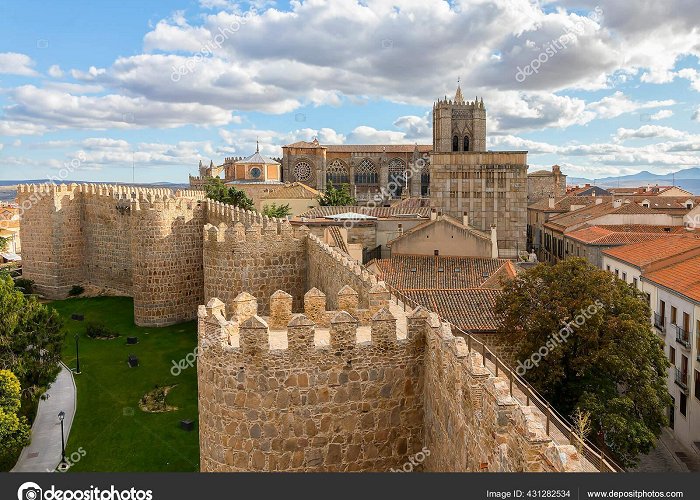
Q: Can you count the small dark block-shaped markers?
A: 4